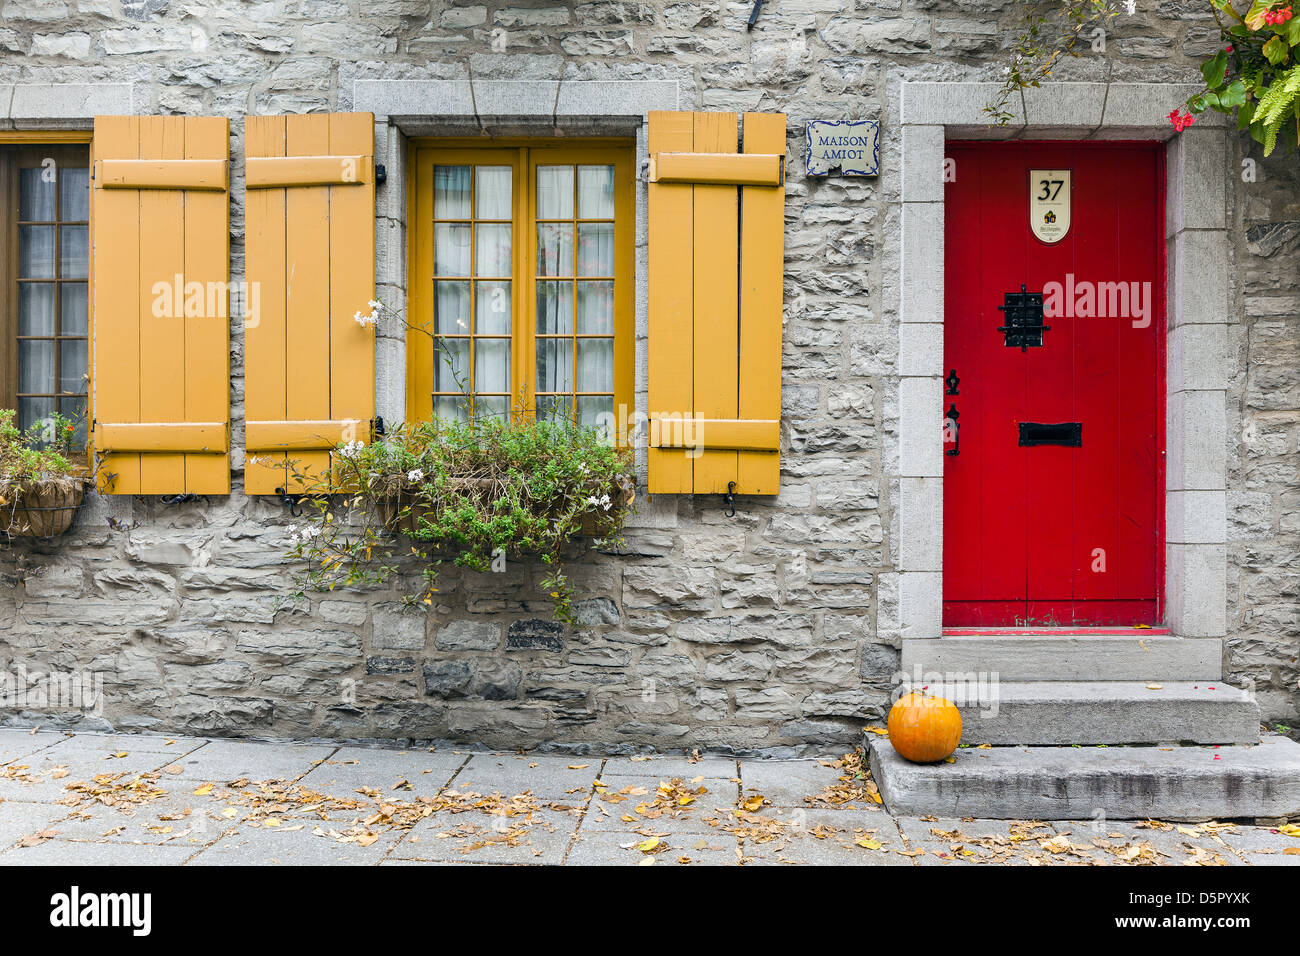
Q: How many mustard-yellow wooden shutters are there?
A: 3